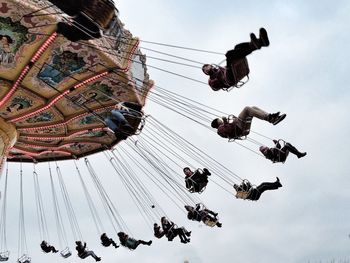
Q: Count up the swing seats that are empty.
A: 3